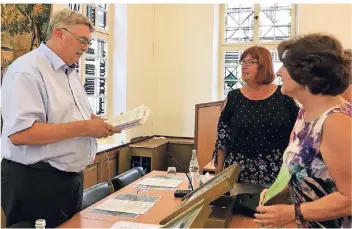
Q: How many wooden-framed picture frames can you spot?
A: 2